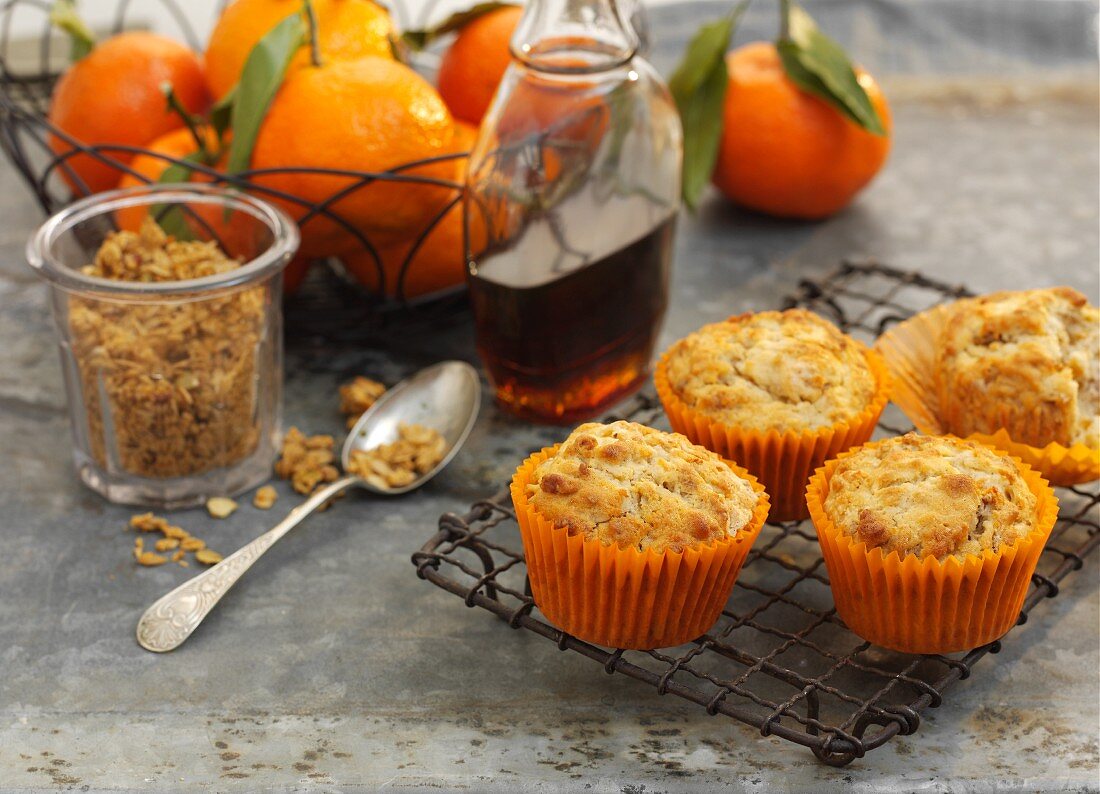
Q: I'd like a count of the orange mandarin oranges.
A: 7